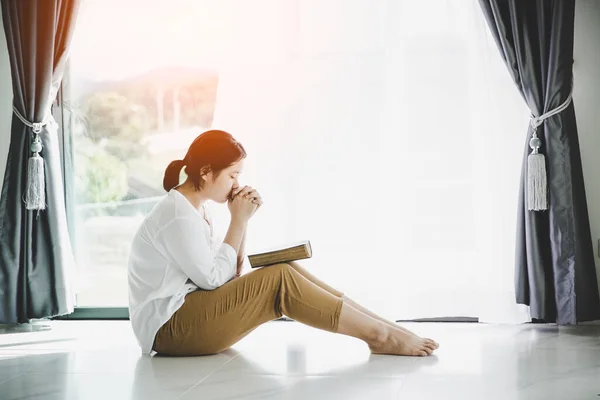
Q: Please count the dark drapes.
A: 2